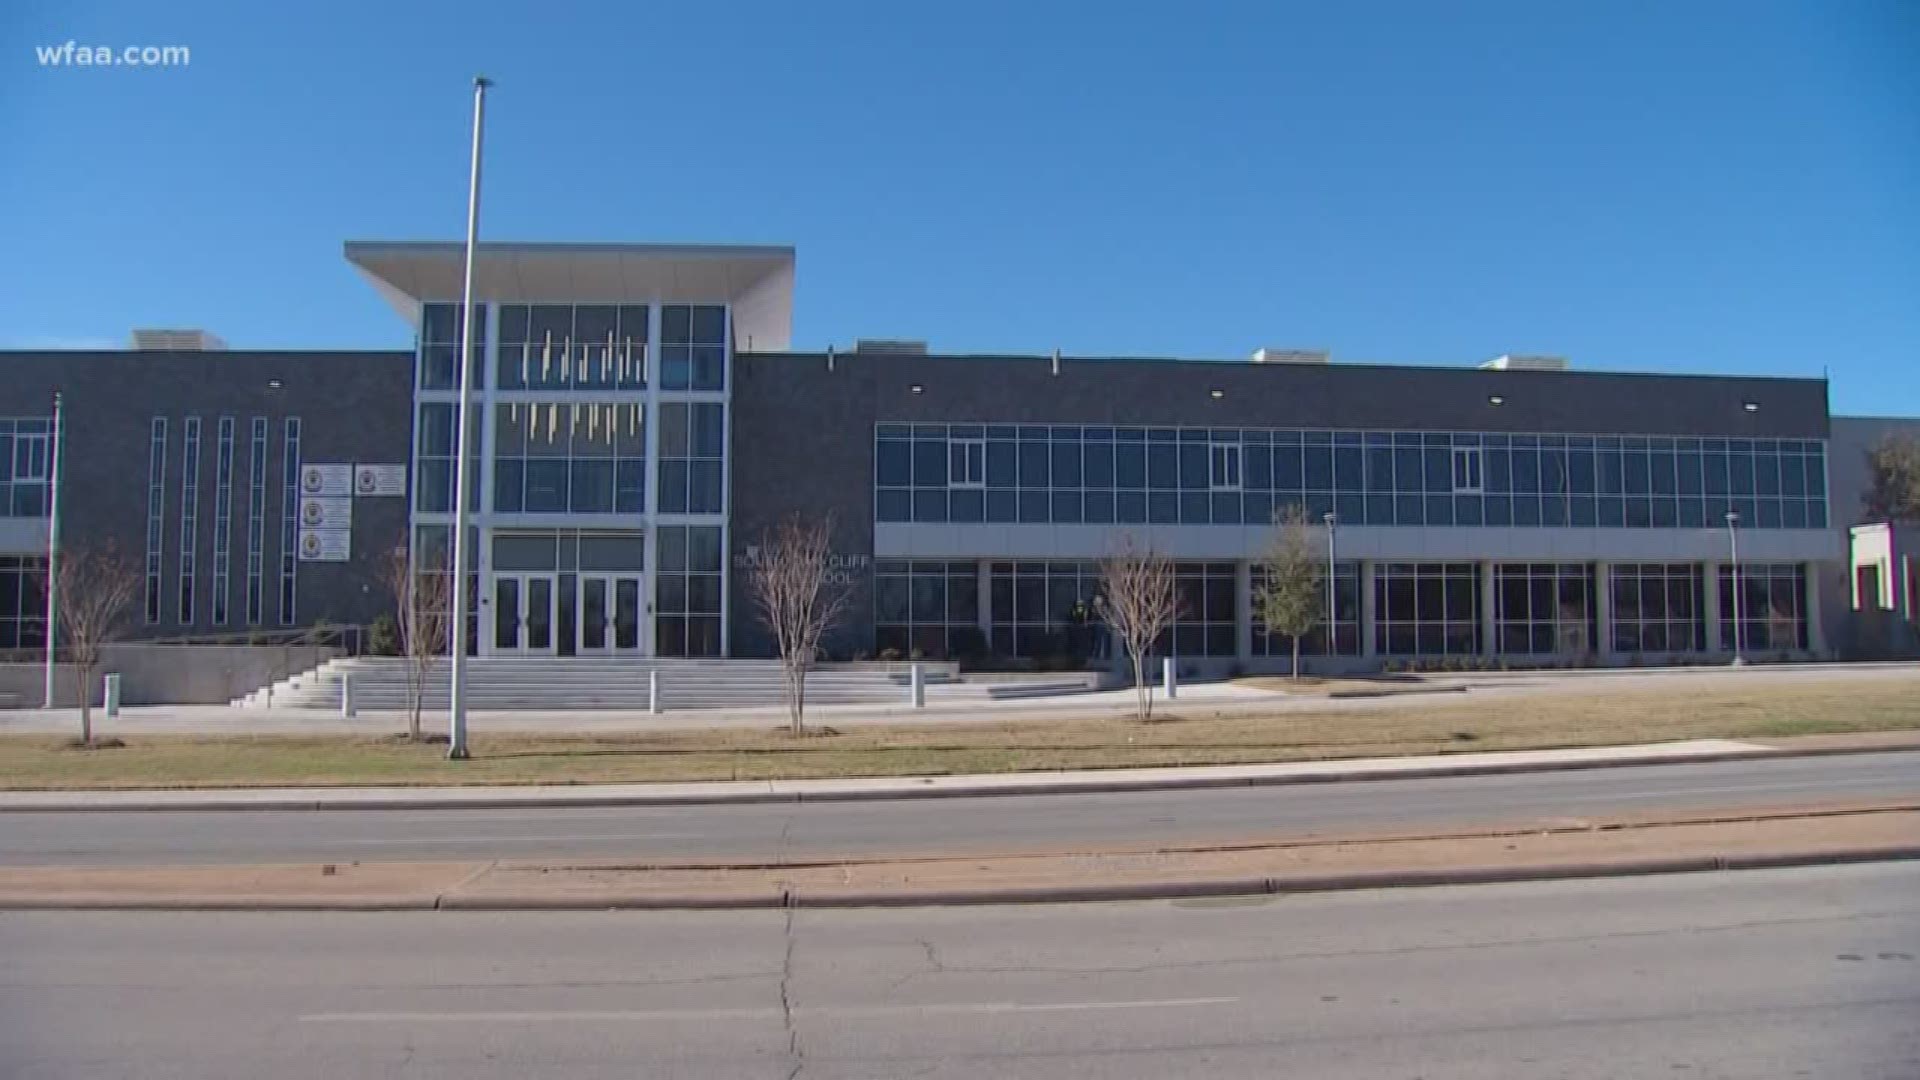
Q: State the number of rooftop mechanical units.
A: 4